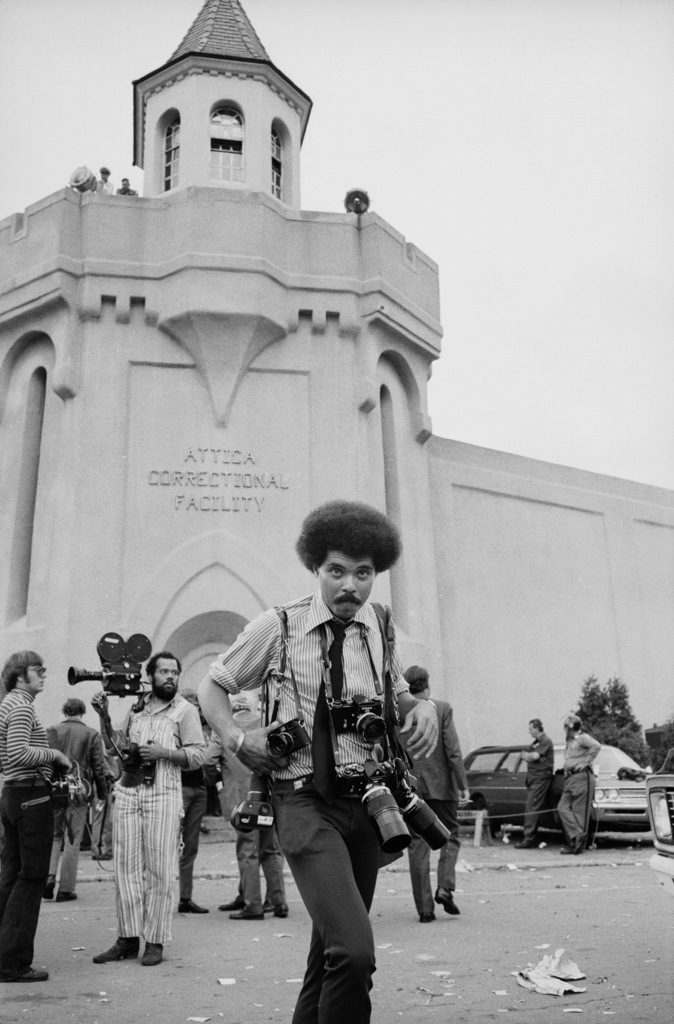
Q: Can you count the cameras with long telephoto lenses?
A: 2